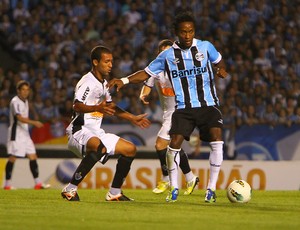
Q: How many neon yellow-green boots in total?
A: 2